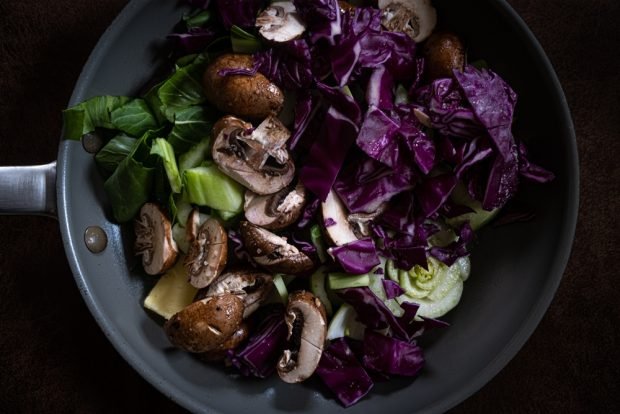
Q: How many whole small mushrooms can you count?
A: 3